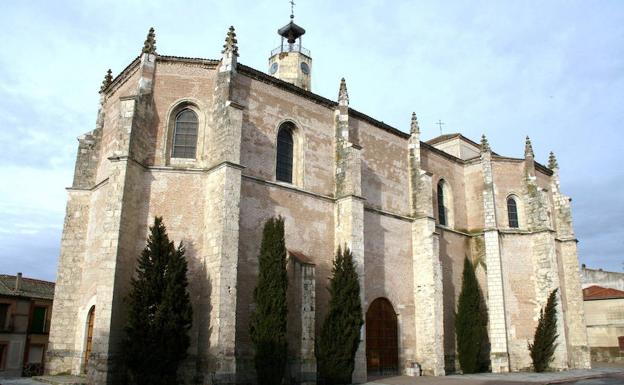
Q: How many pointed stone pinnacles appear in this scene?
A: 8